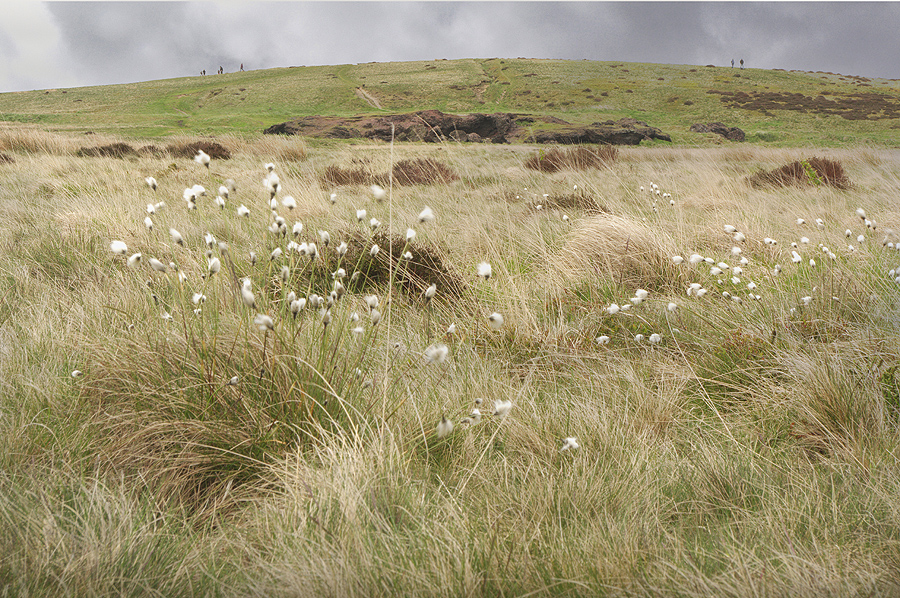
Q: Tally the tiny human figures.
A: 7